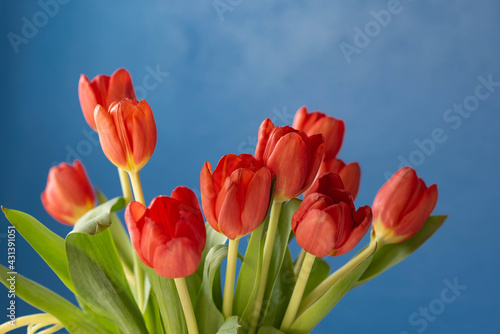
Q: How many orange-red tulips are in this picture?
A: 10